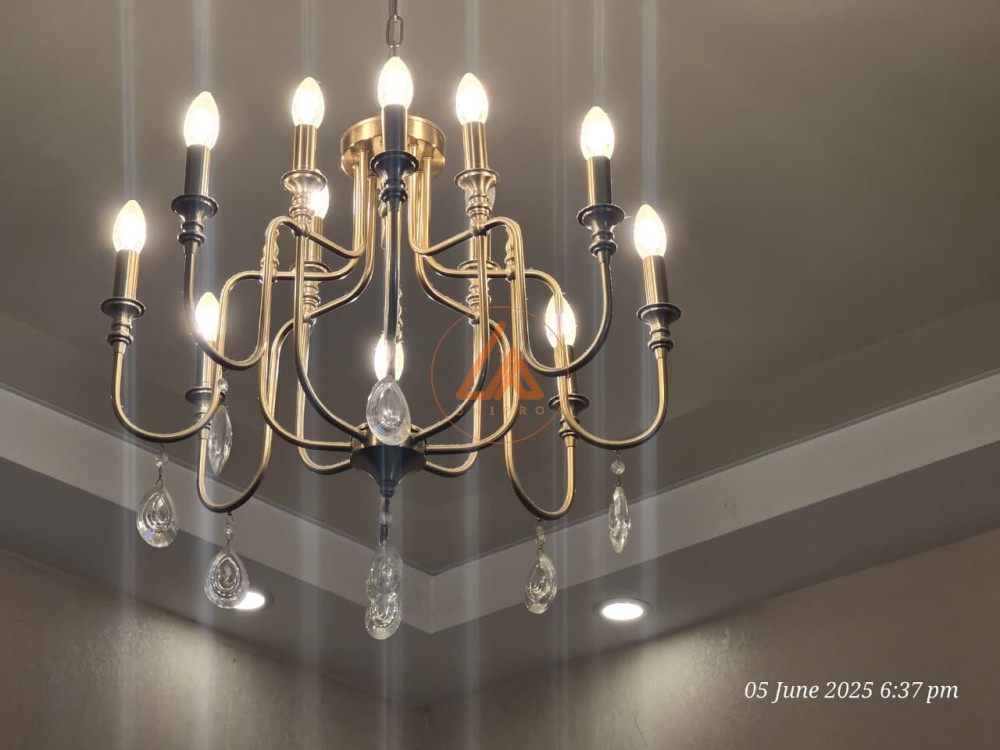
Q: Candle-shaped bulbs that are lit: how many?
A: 11